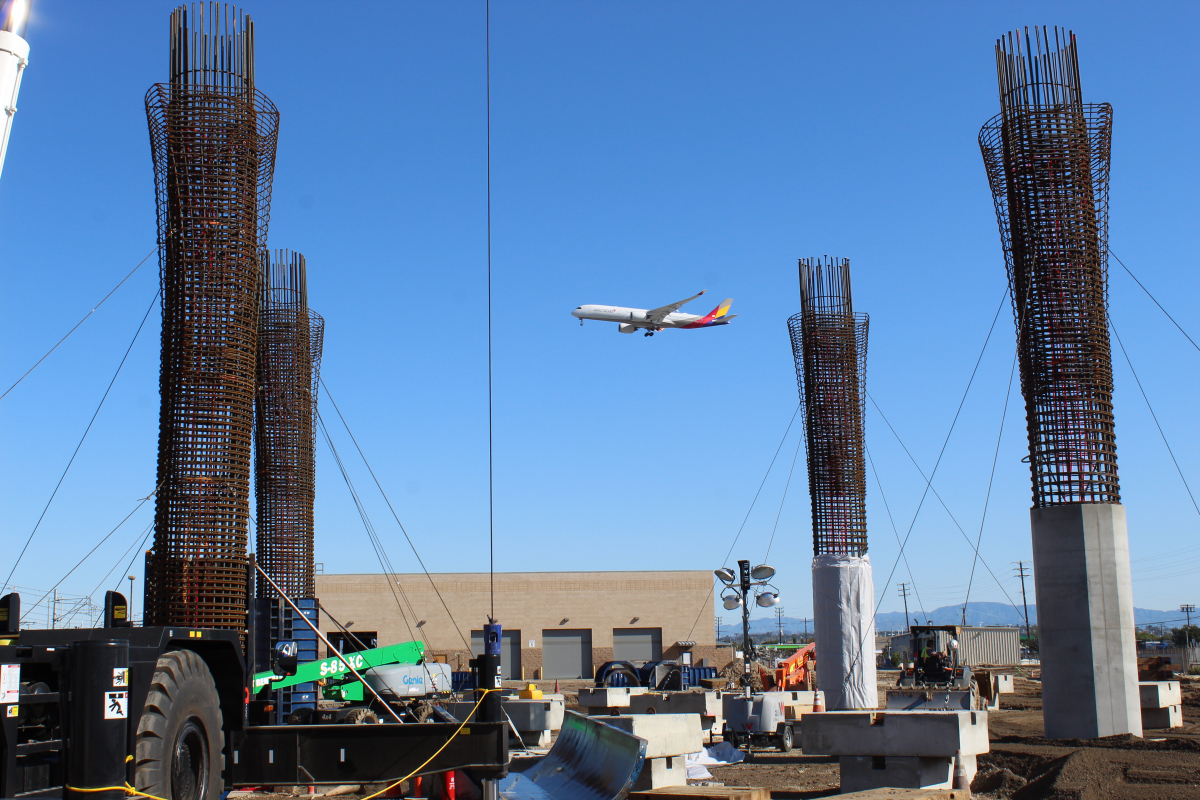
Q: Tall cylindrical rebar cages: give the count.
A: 4